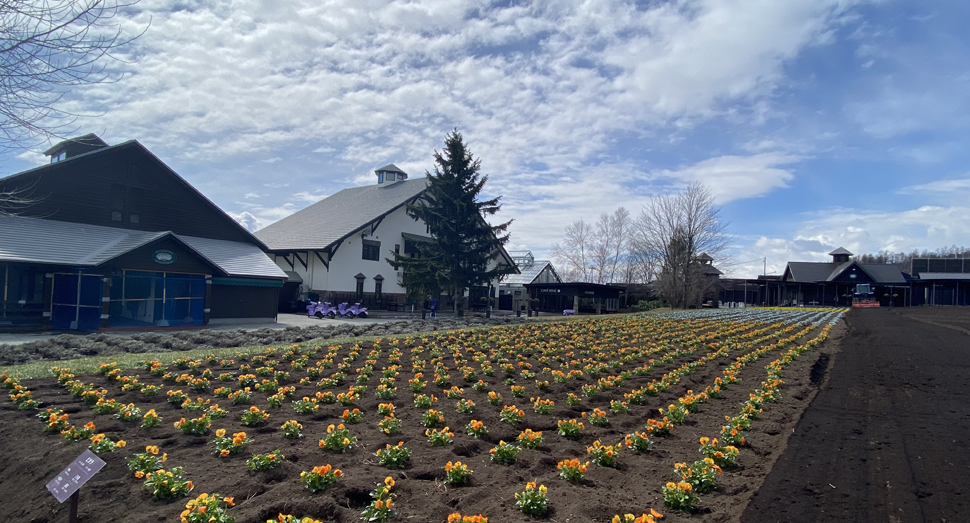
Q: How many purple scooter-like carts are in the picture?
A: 4